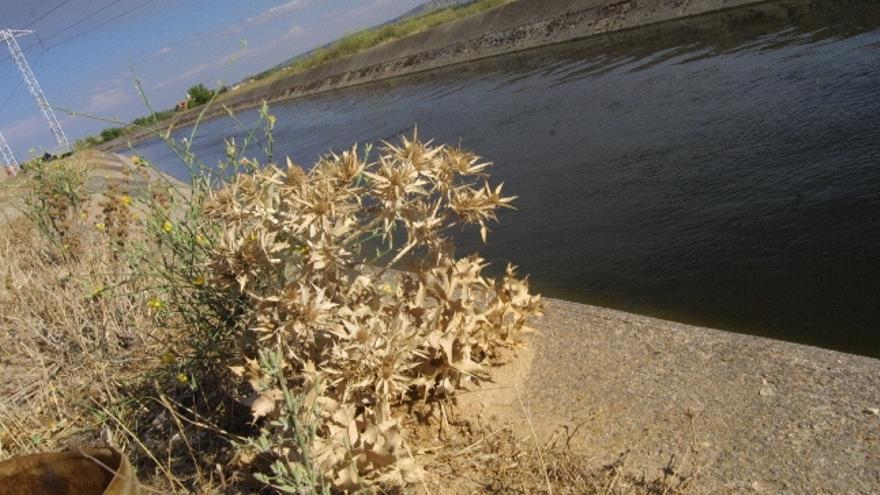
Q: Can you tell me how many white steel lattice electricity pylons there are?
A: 2